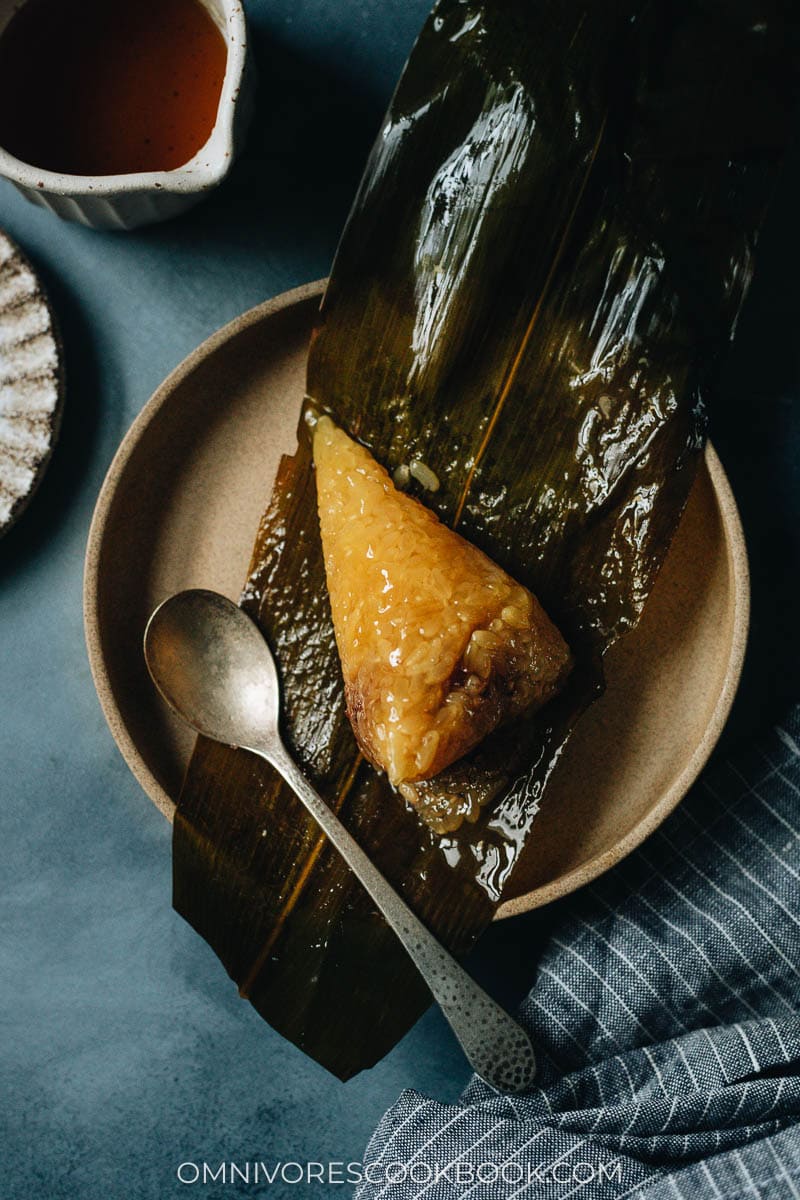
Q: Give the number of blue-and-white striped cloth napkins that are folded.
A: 1